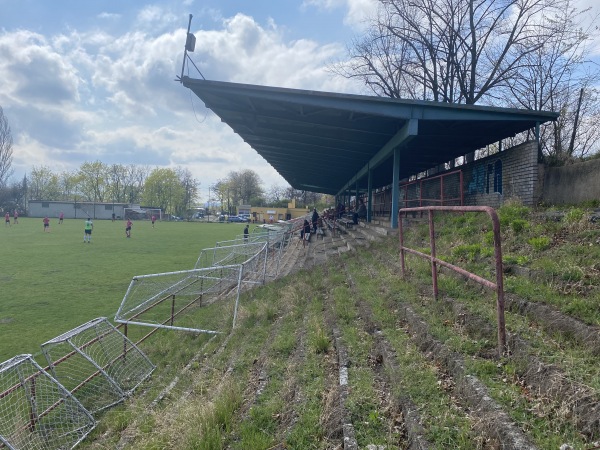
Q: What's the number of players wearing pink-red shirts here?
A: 6